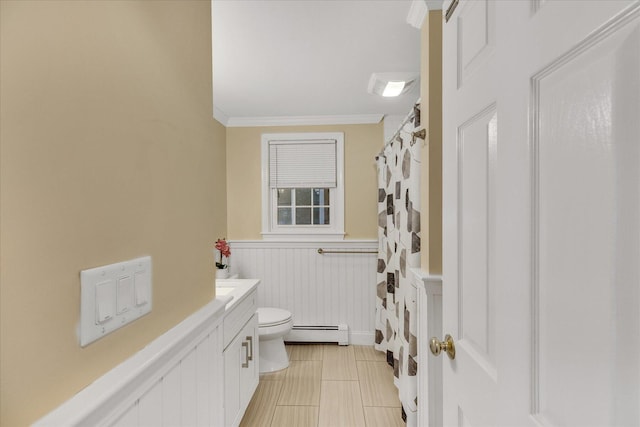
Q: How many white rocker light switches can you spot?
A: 3